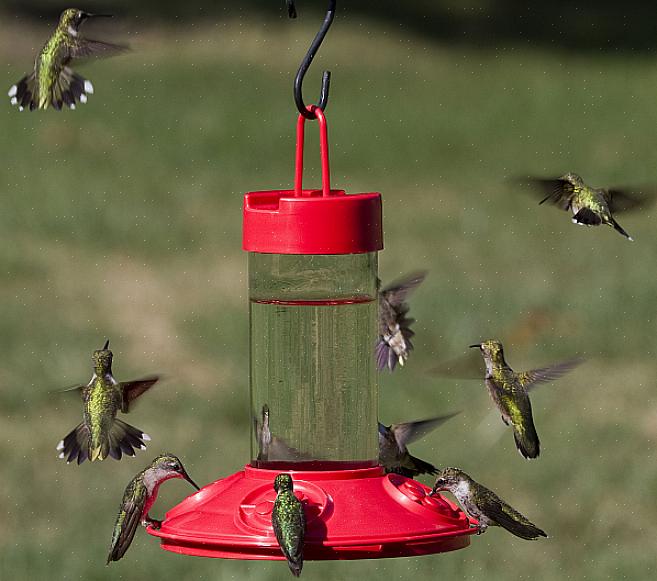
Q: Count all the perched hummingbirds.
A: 3